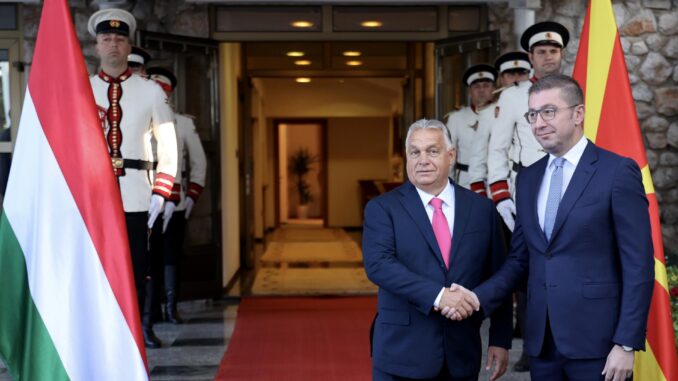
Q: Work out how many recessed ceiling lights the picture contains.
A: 7